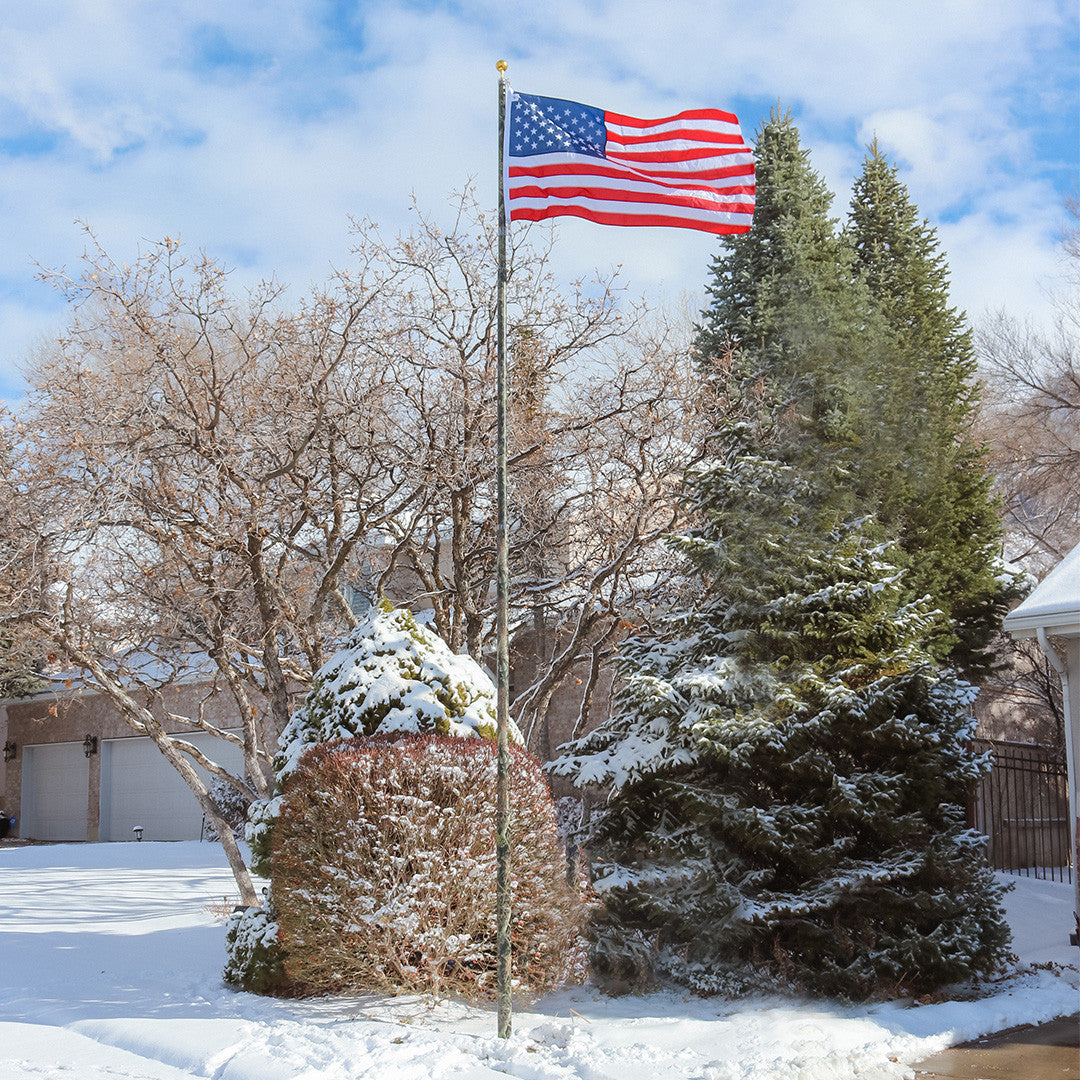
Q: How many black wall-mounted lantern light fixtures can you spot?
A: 2